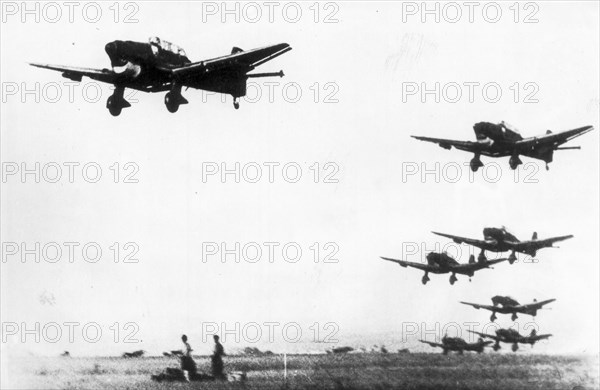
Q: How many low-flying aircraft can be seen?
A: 7